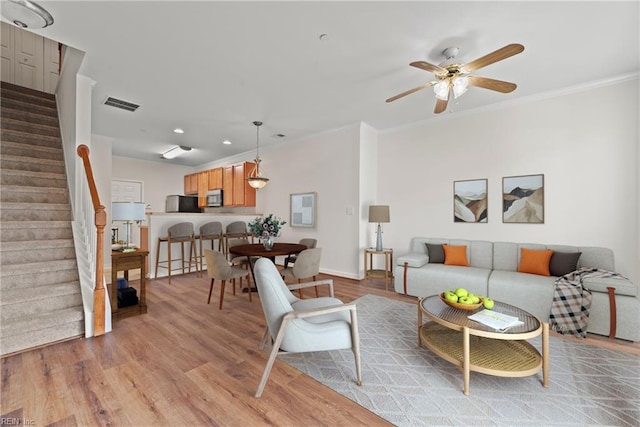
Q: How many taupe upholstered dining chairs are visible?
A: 4